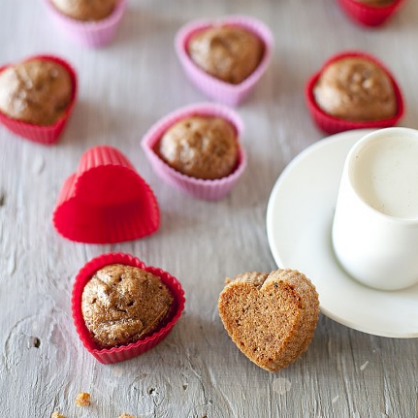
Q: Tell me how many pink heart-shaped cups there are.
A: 3